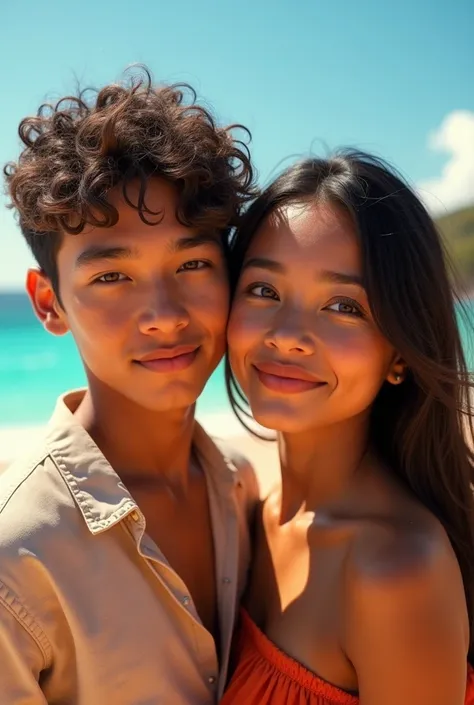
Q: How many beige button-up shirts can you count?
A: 1